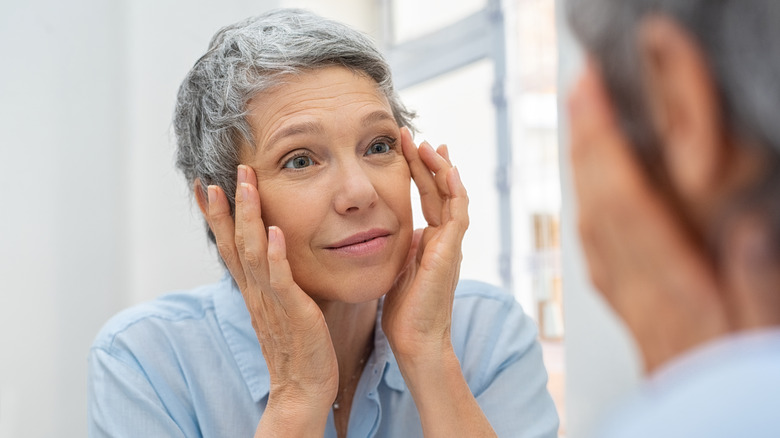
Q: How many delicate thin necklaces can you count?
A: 1